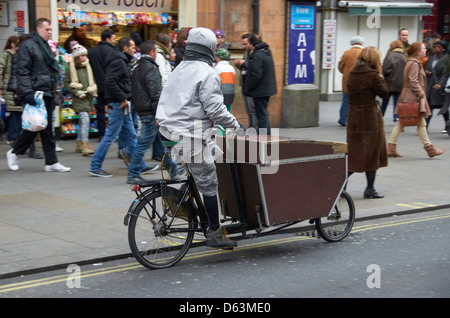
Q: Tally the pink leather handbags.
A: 0